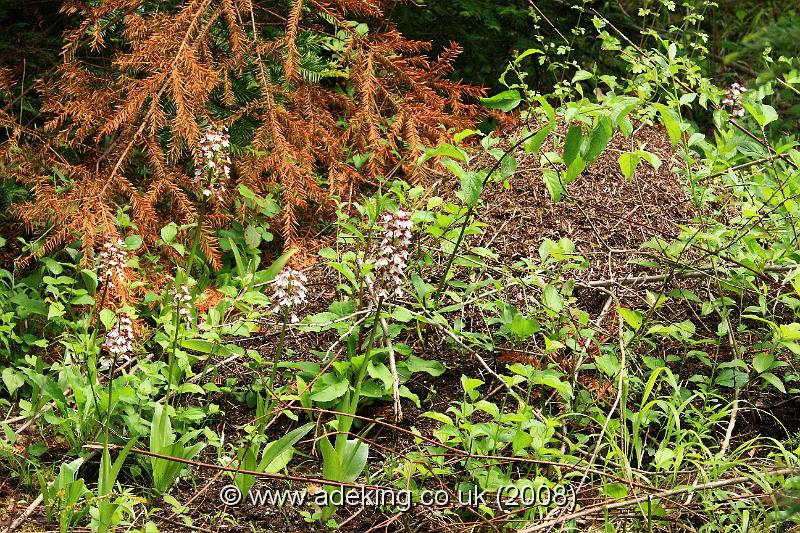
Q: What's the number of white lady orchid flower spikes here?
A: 7